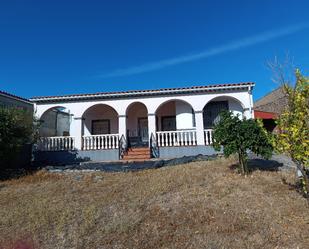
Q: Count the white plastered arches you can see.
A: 5